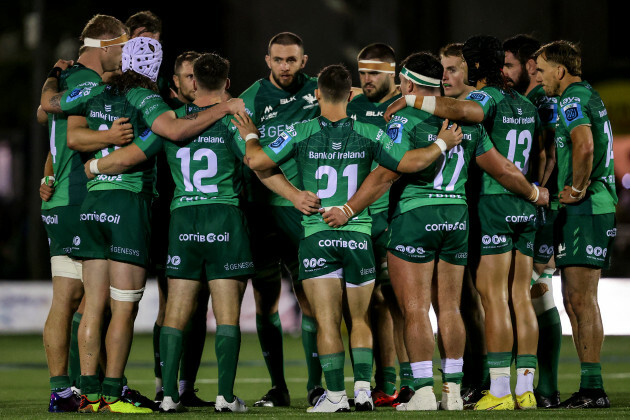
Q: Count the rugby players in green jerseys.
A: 13